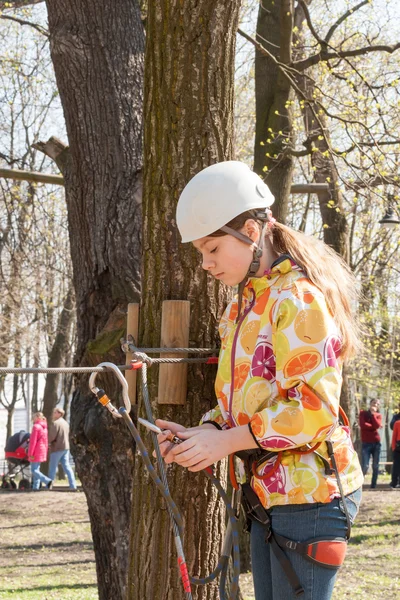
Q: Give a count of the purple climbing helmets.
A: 0